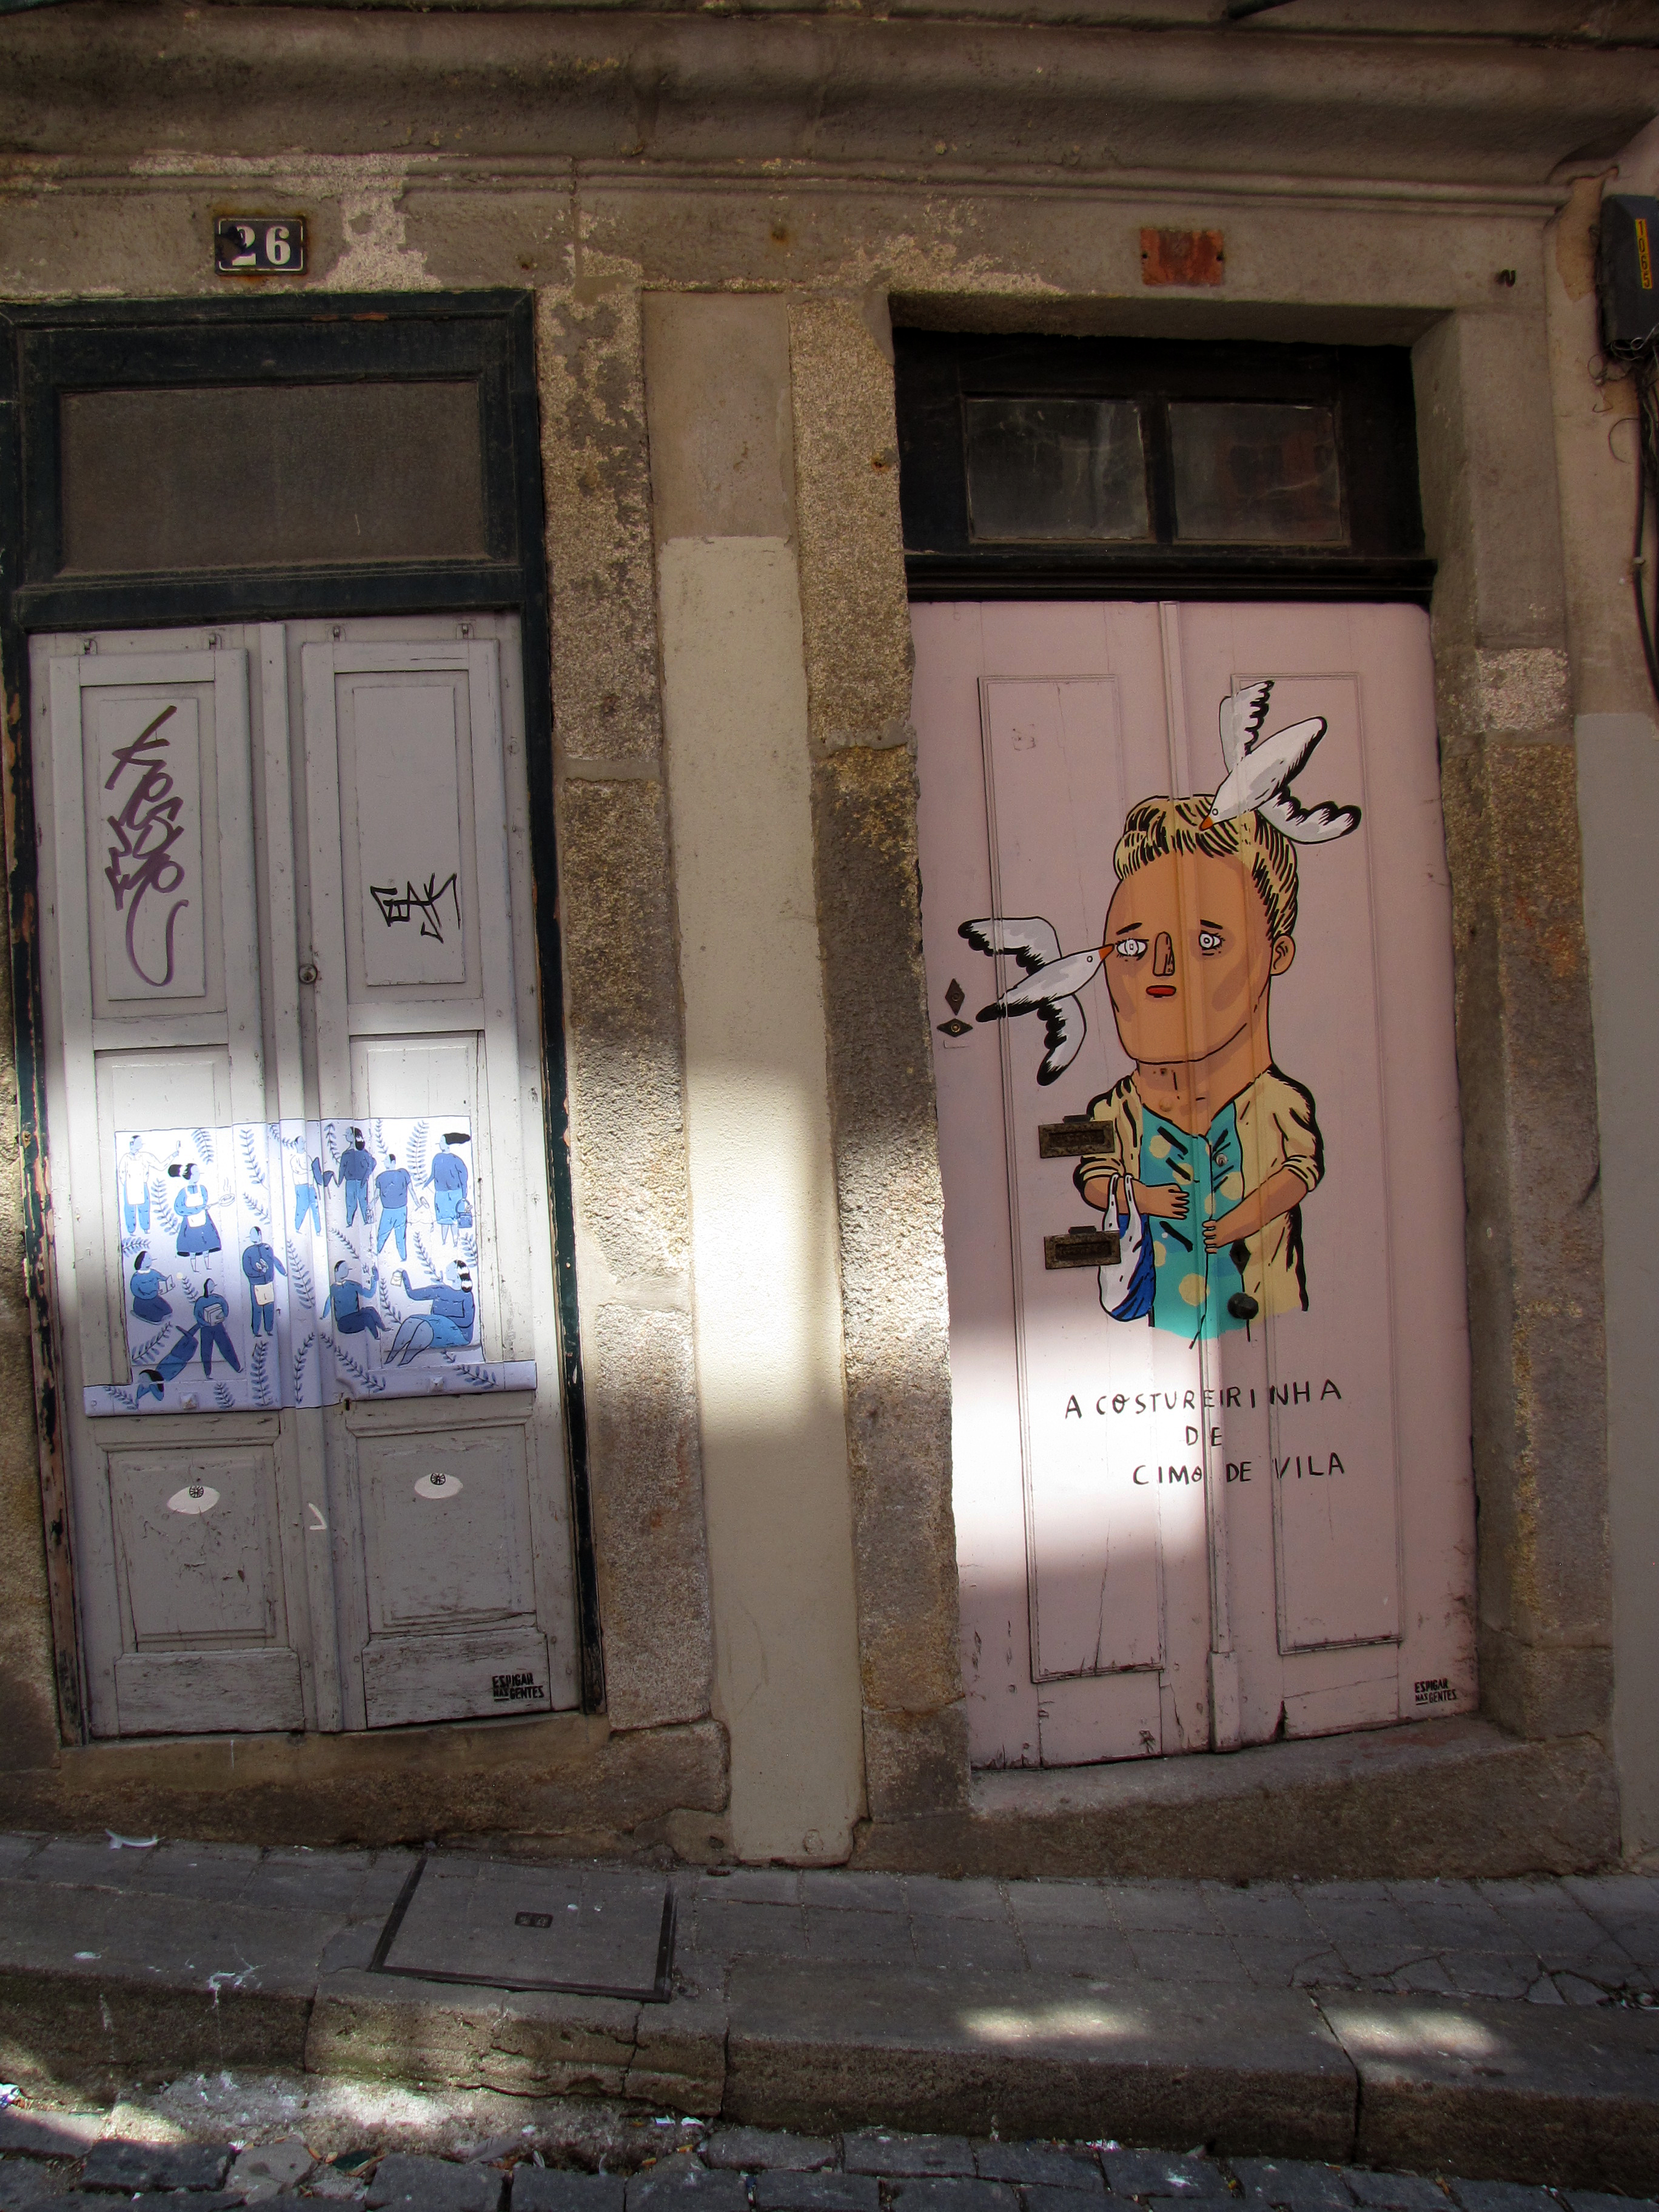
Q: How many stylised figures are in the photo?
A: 13